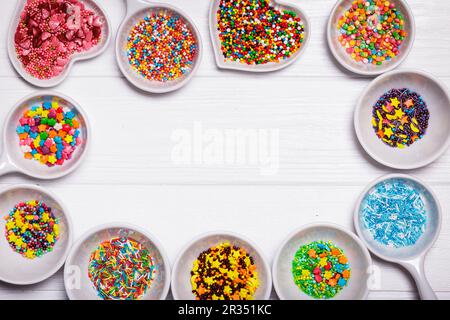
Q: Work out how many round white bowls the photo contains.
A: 9